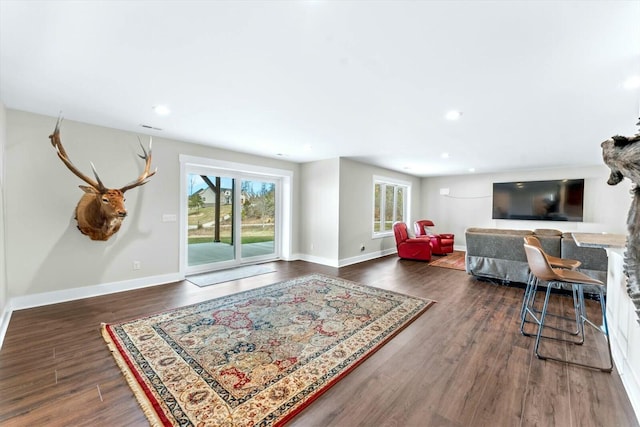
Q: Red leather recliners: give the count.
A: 2